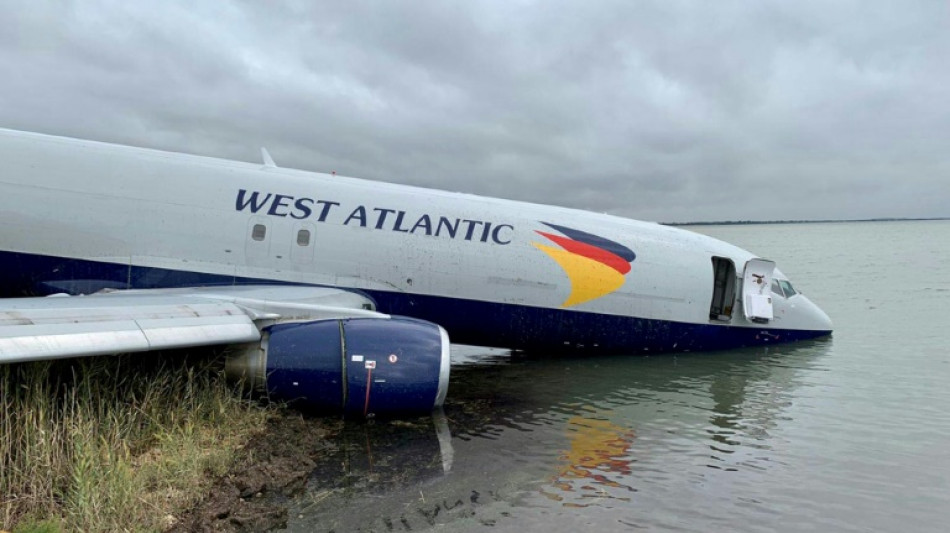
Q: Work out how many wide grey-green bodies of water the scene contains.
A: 1